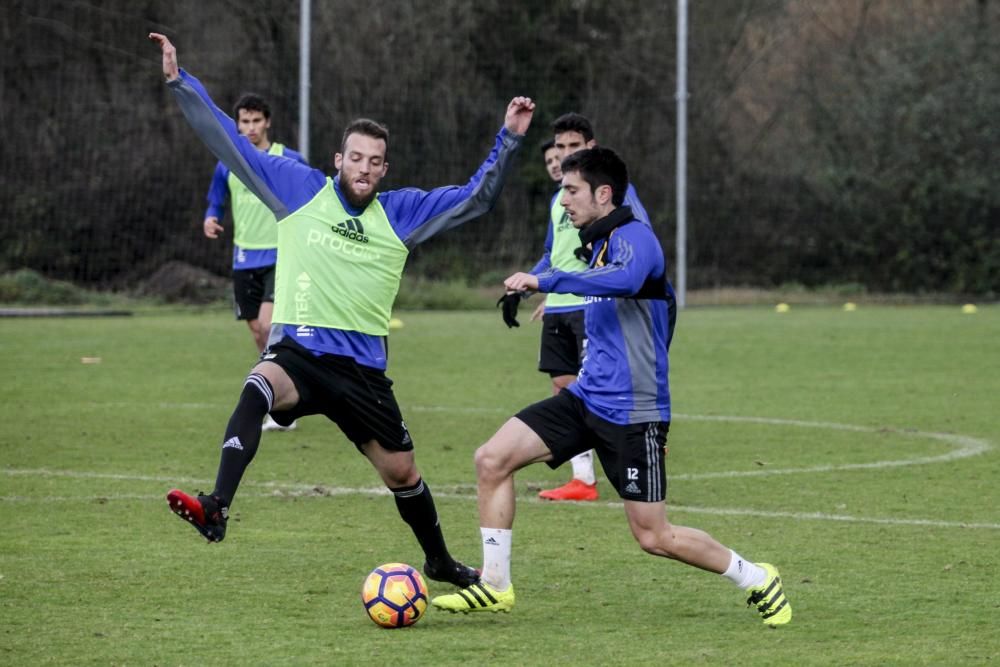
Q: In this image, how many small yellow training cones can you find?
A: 4